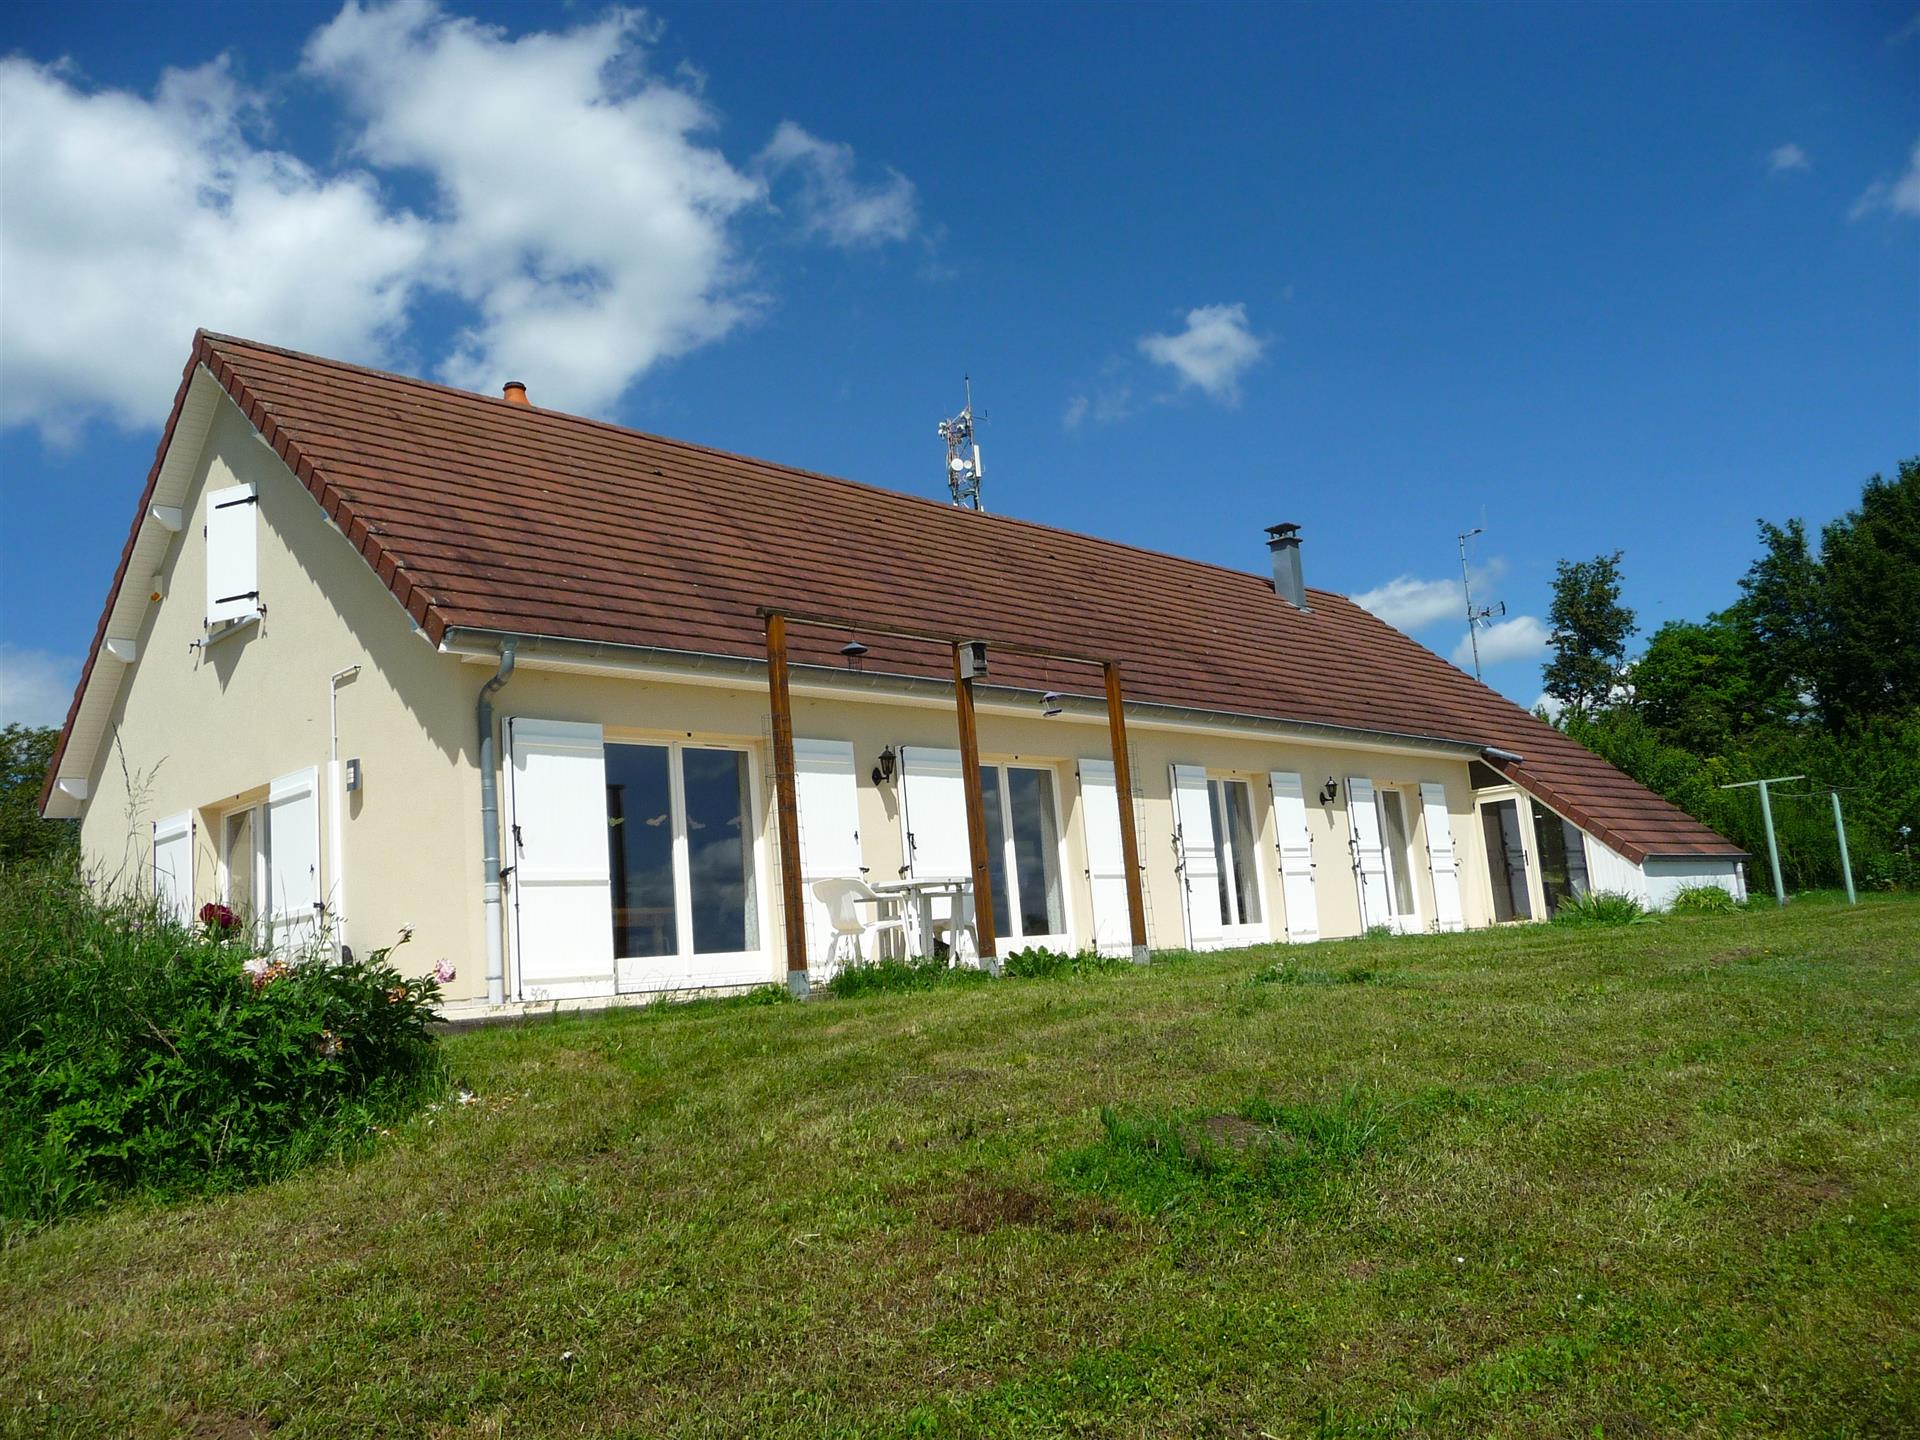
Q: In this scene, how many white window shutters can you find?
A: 11